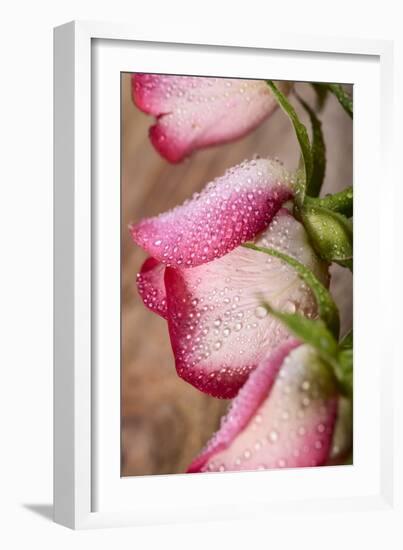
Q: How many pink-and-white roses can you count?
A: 3